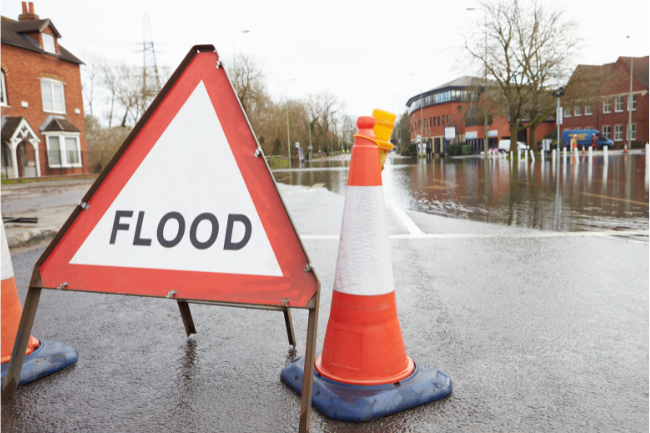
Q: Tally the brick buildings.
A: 3